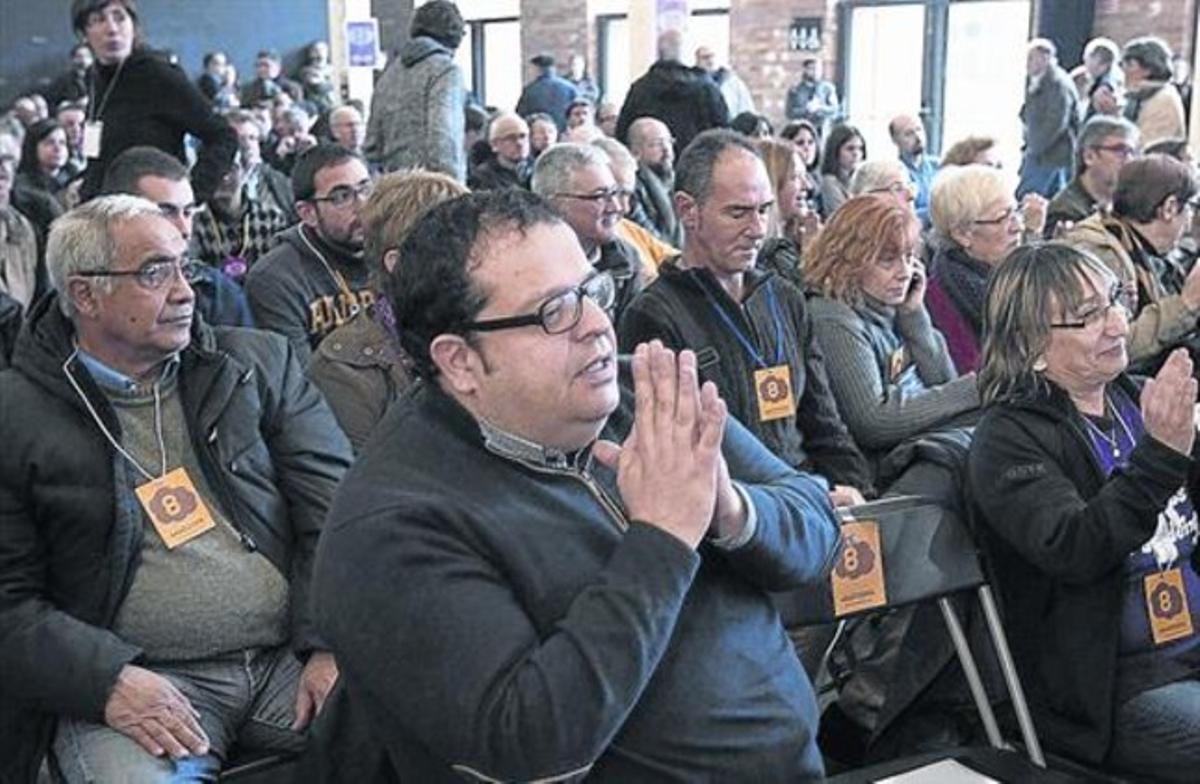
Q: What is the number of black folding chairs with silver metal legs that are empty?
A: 1